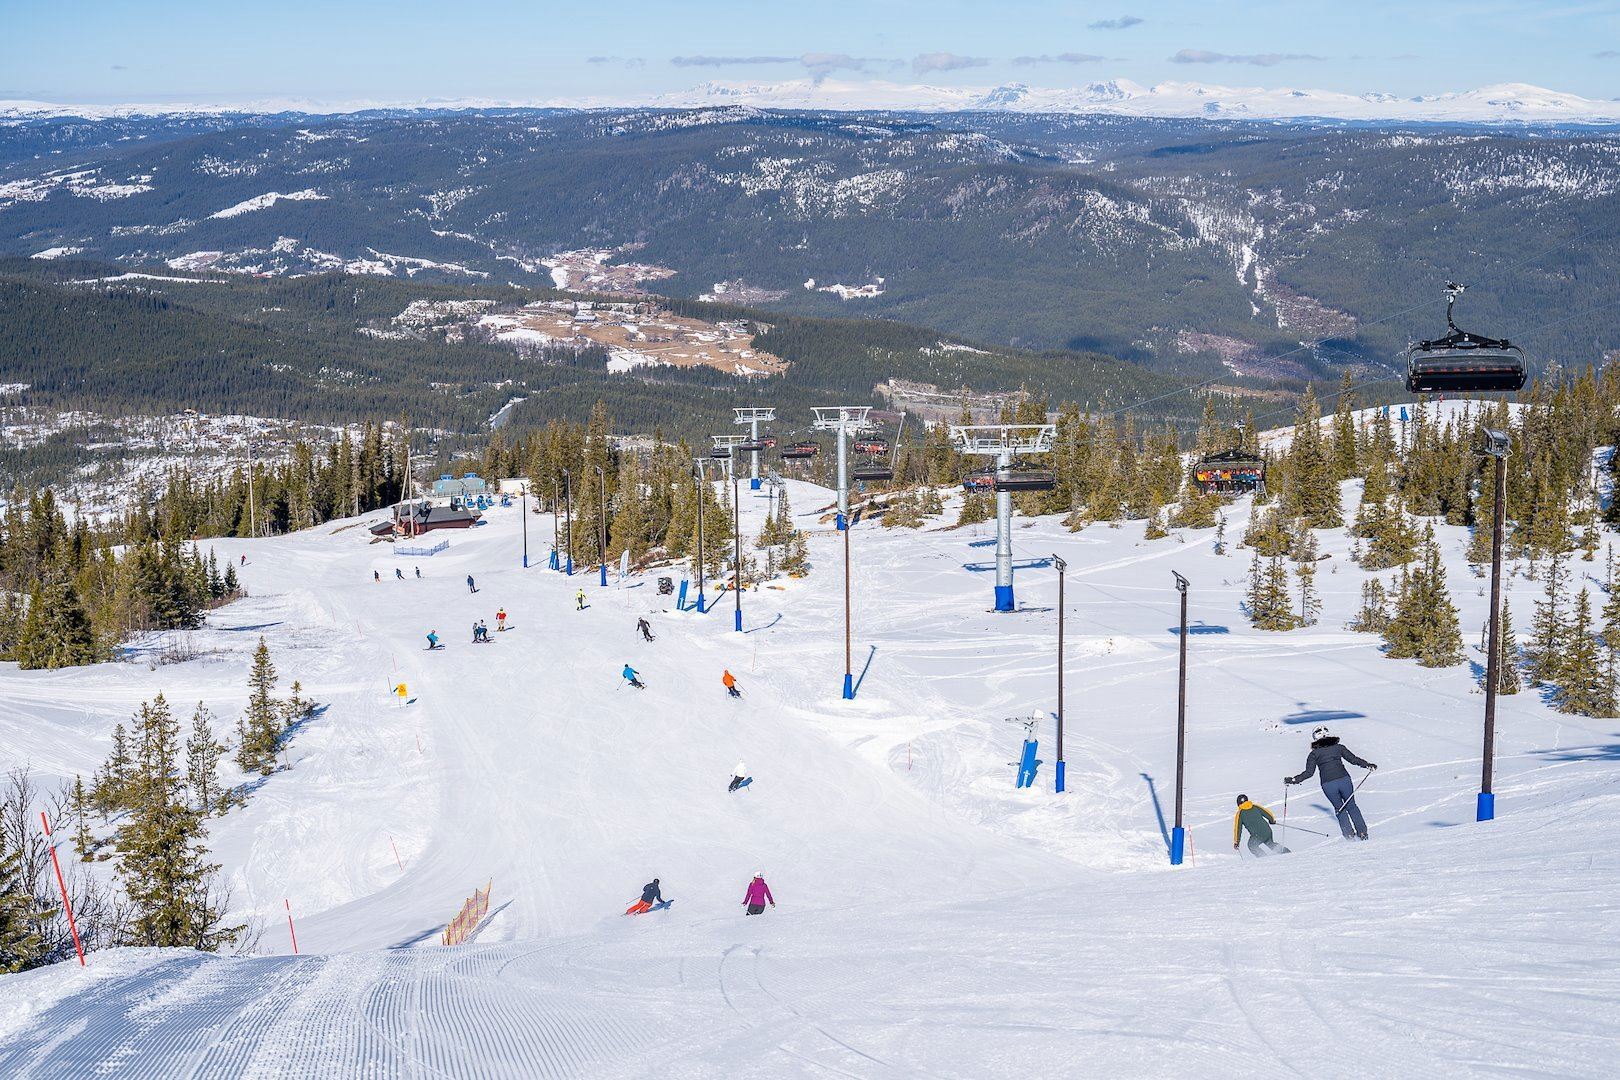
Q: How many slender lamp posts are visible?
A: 10